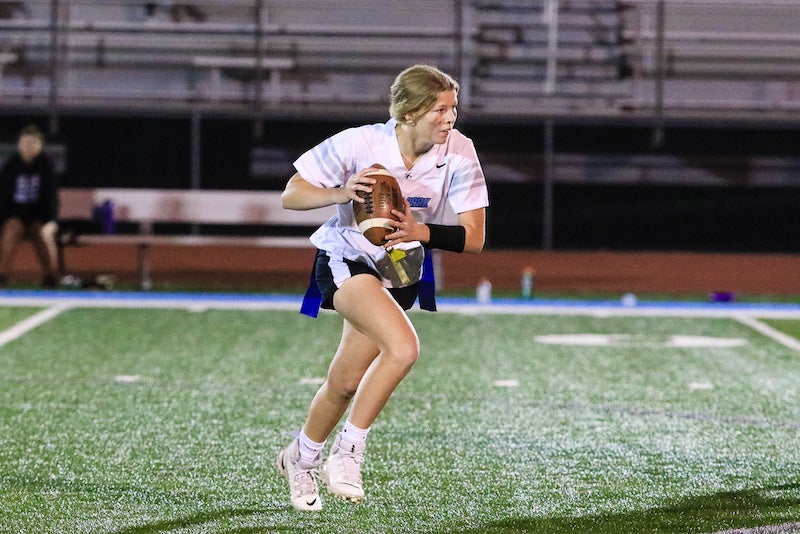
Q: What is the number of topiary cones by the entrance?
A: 0